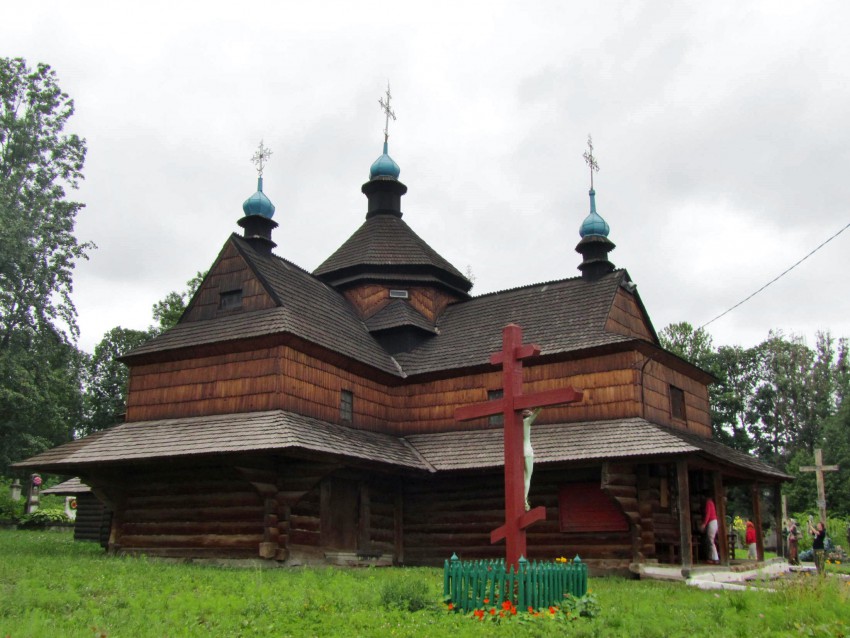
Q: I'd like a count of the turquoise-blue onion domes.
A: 3